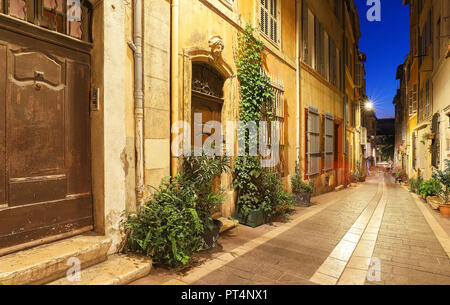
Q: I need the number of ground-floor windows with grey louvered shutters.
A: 2